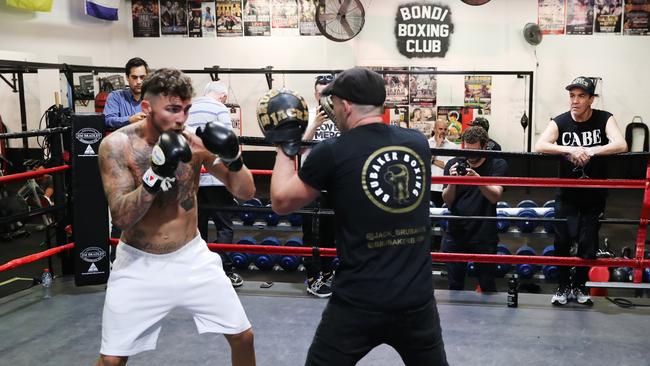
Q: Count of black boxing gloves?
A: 2